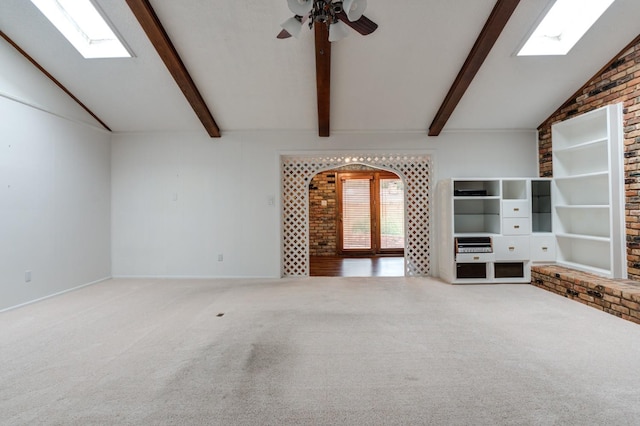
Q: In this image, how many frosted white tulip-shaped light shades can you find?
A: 4